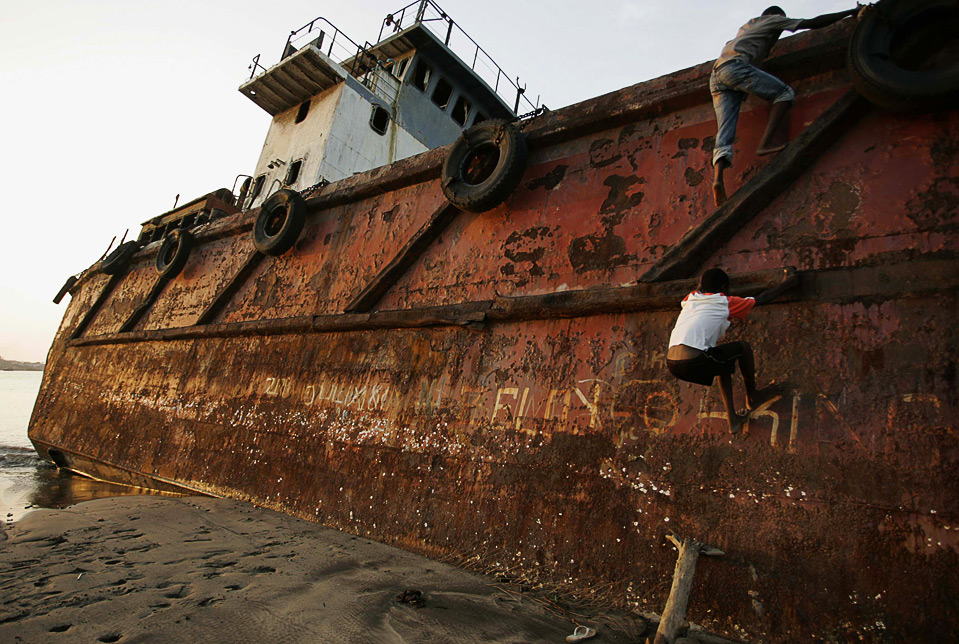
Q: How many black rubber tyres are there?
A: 6